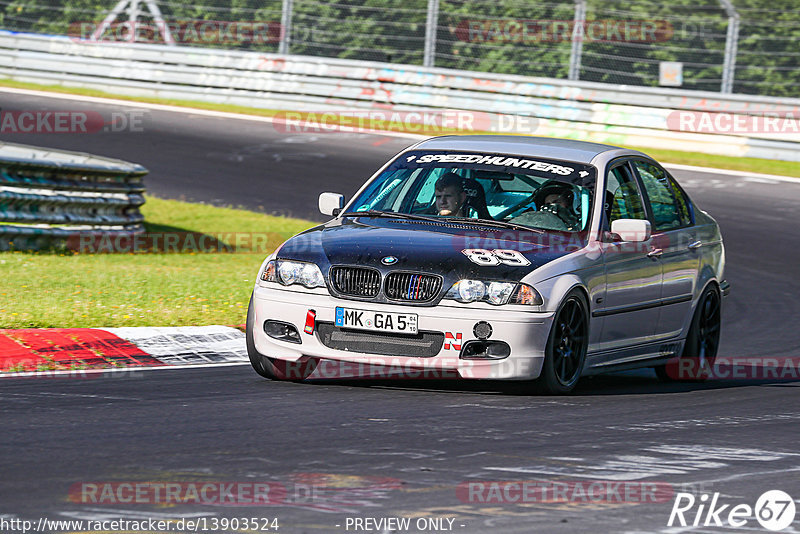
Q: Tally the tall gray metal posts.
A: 4